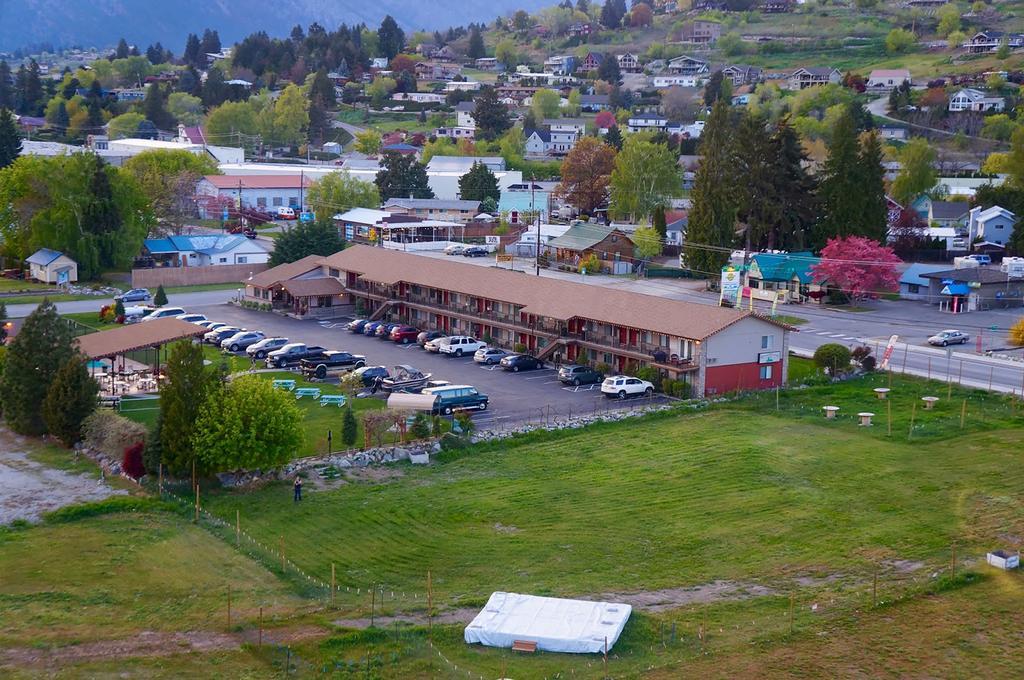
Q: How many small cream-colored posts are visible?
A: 4